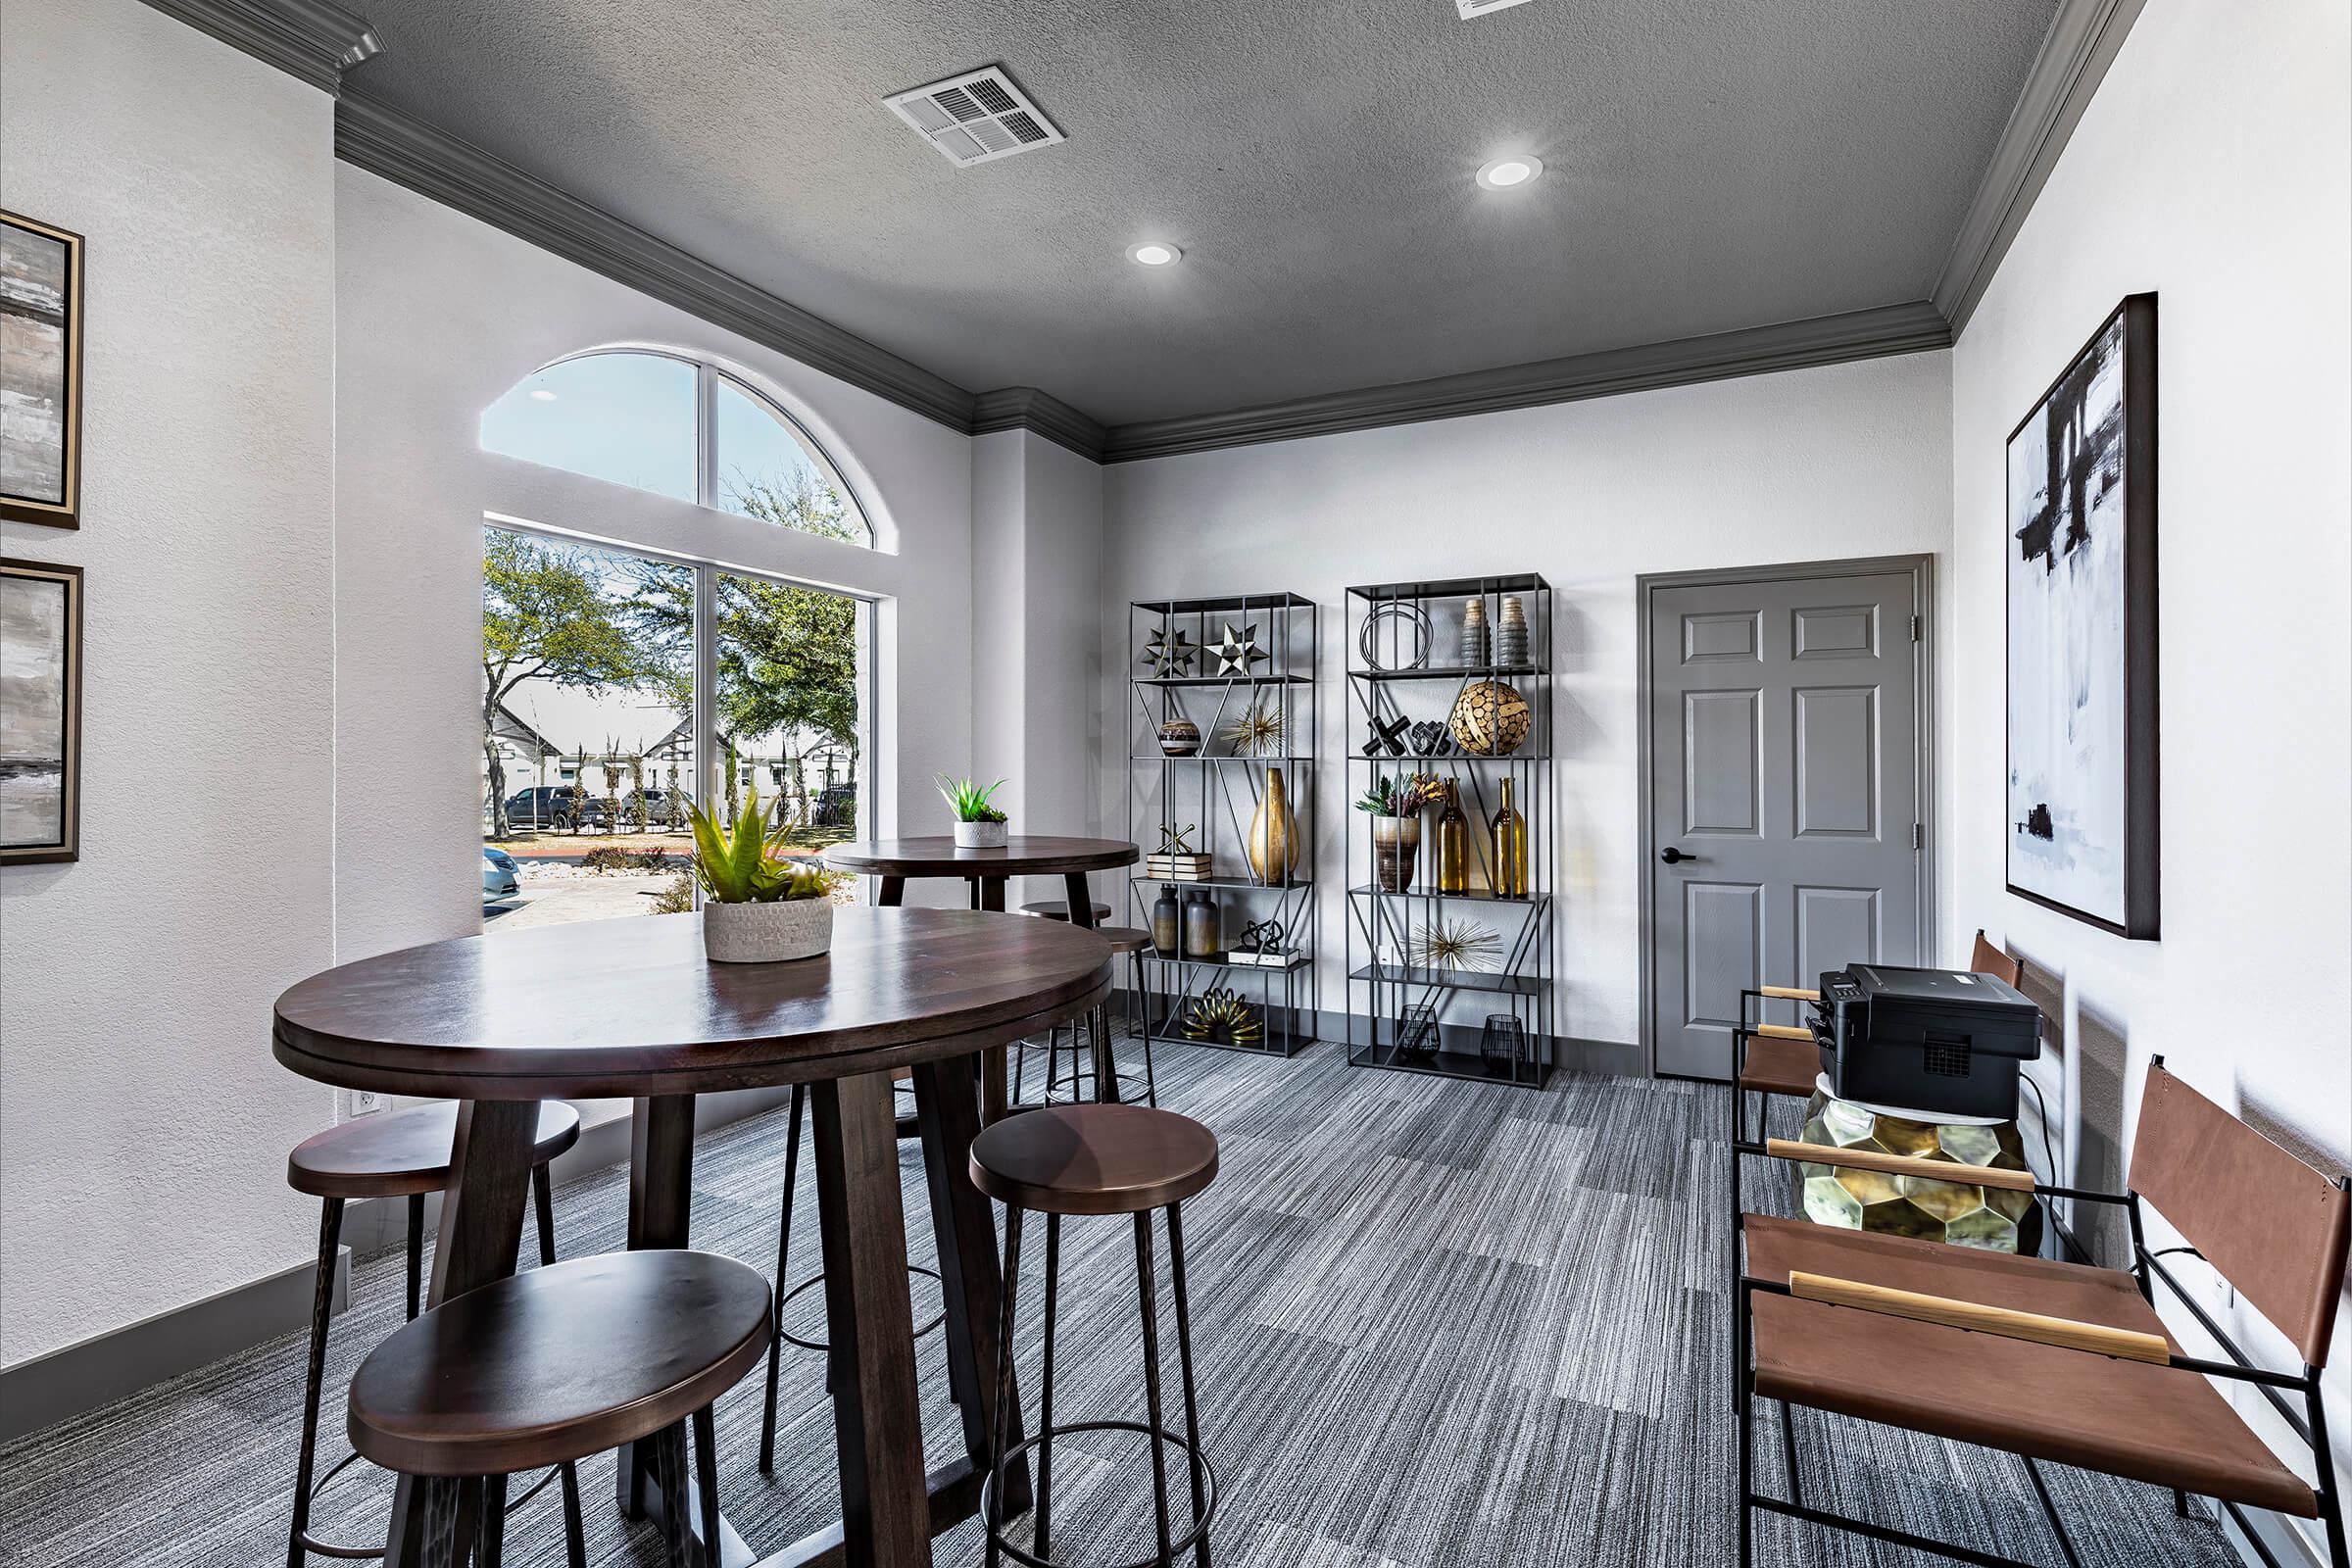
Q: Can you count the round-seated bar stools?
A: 6